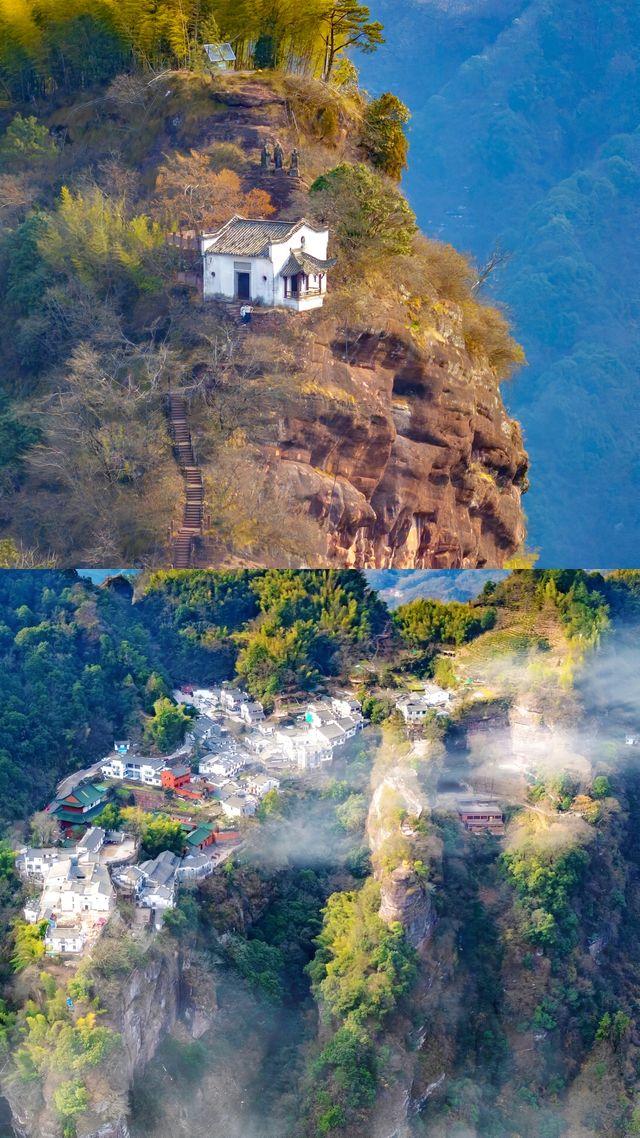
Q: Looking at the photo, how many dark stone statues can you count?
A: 3